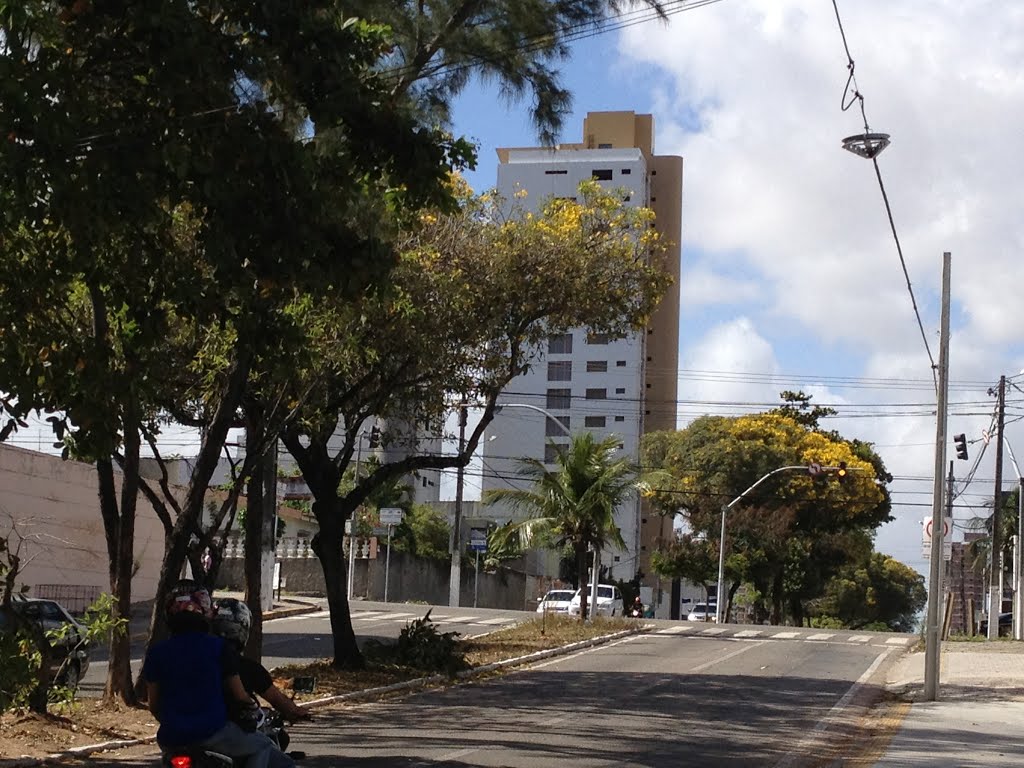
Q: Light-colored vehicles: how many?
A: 3